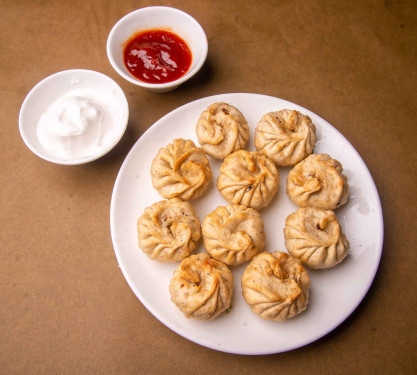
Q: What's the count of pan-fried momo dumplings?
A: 10